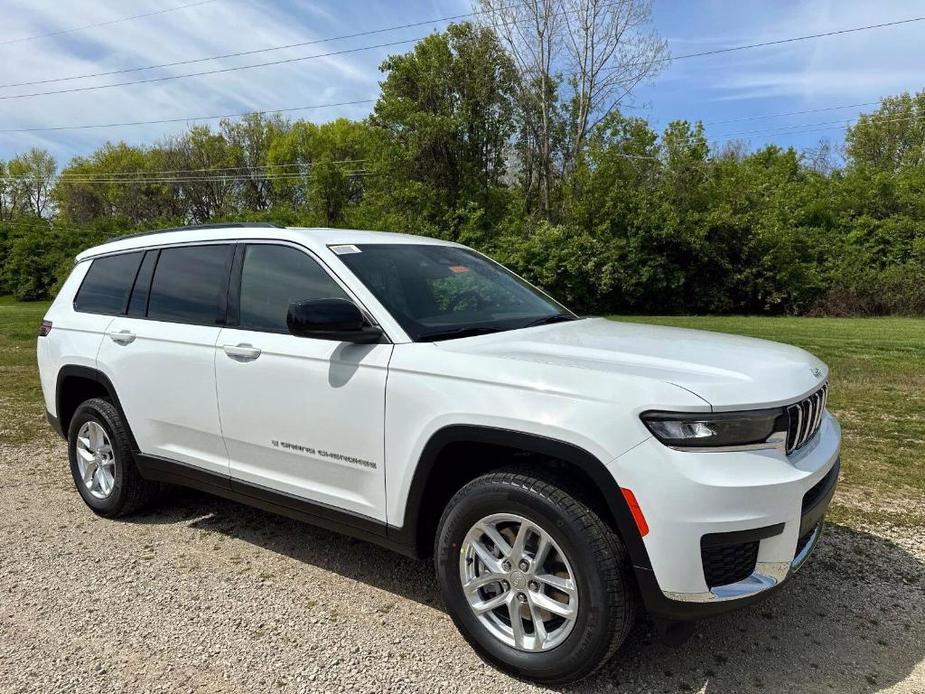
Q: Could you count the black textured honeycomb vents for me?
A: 1